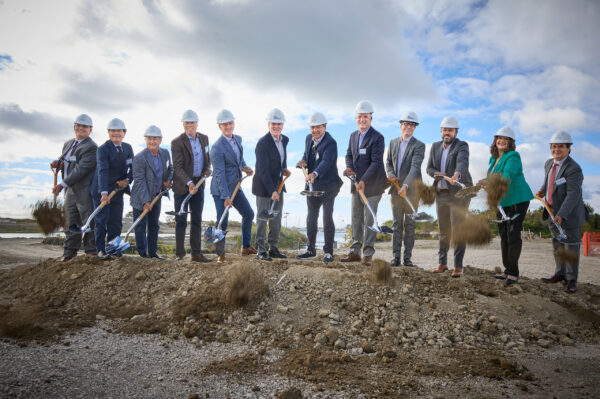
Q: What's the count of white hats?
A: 12